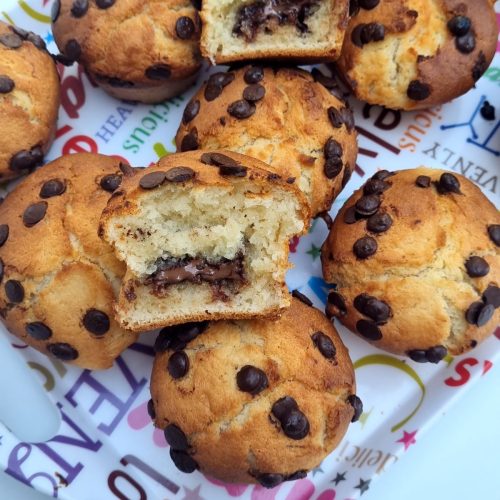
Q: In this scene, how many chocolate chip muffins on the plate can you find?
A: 9